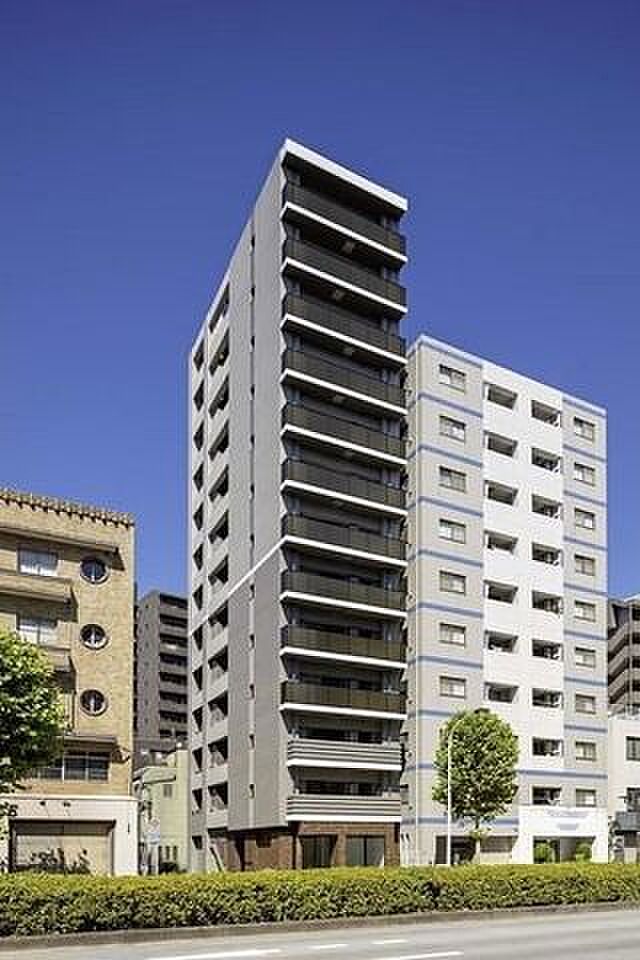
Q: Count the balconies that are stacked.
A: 12